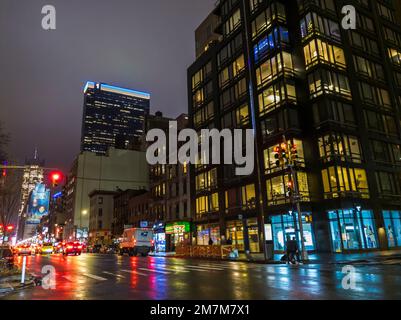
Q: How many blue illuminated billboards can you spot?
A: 1